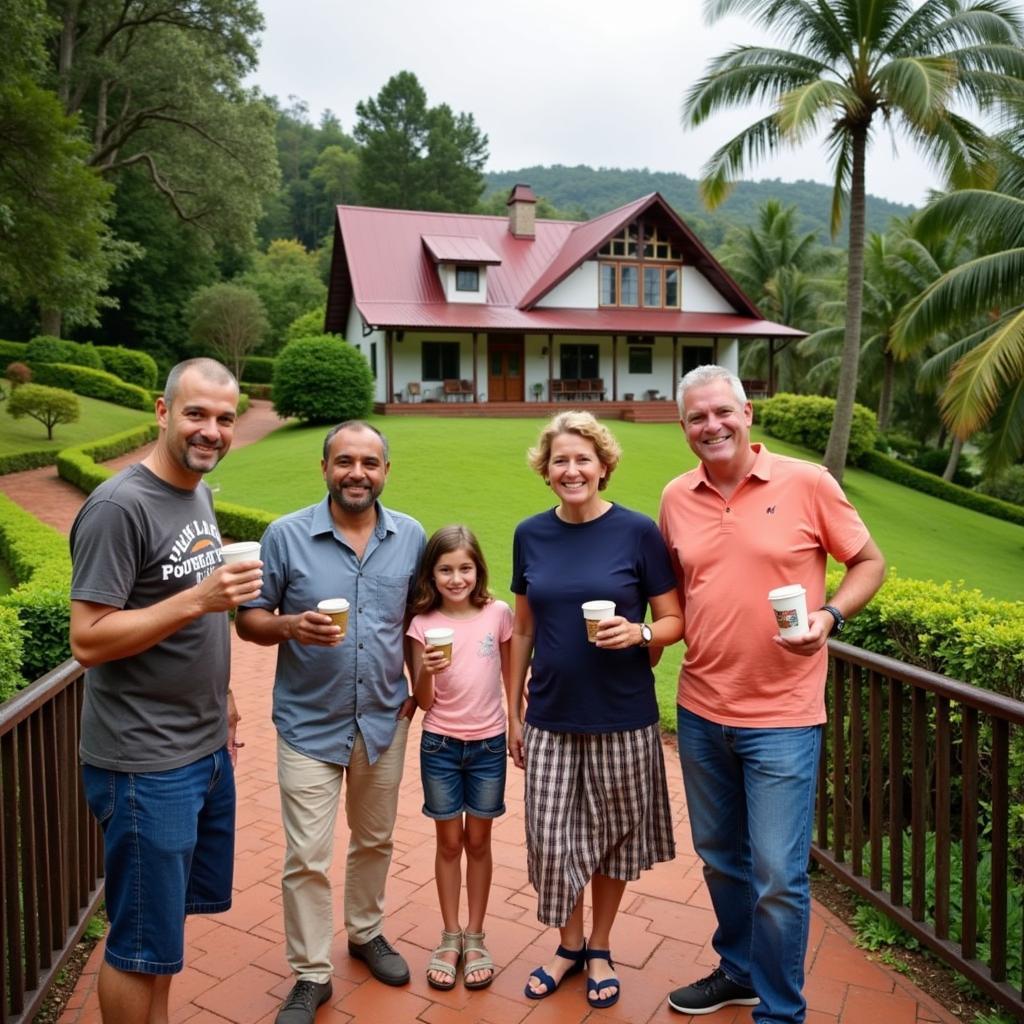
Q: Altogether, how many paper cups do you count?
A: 5